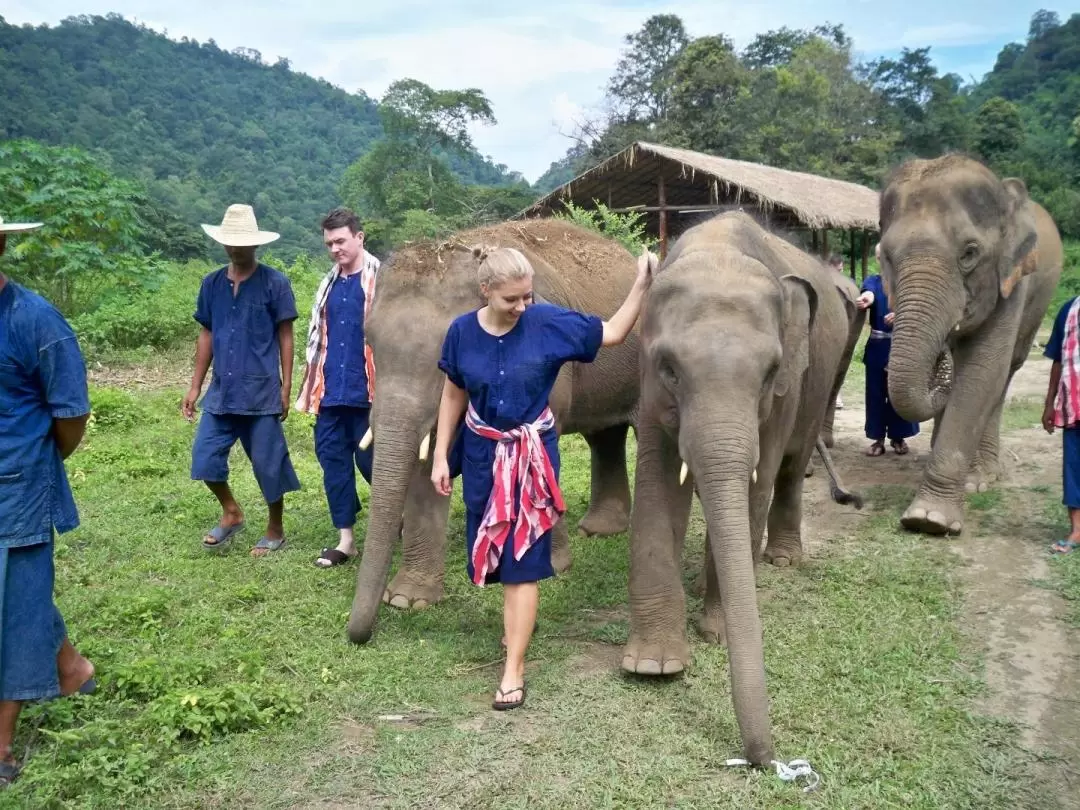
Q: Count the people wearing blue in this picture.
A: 6